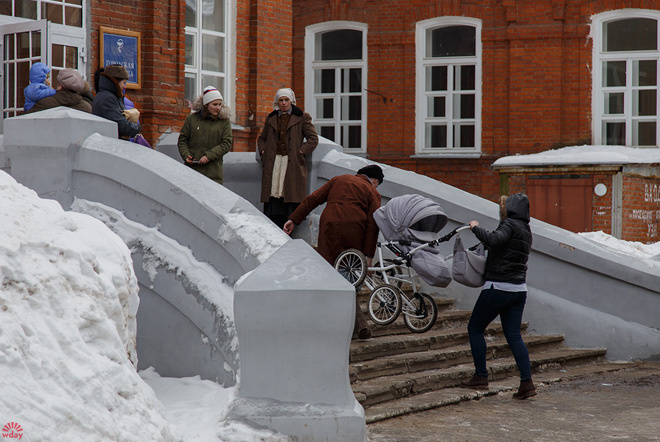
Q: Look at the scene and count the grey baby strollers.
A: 1